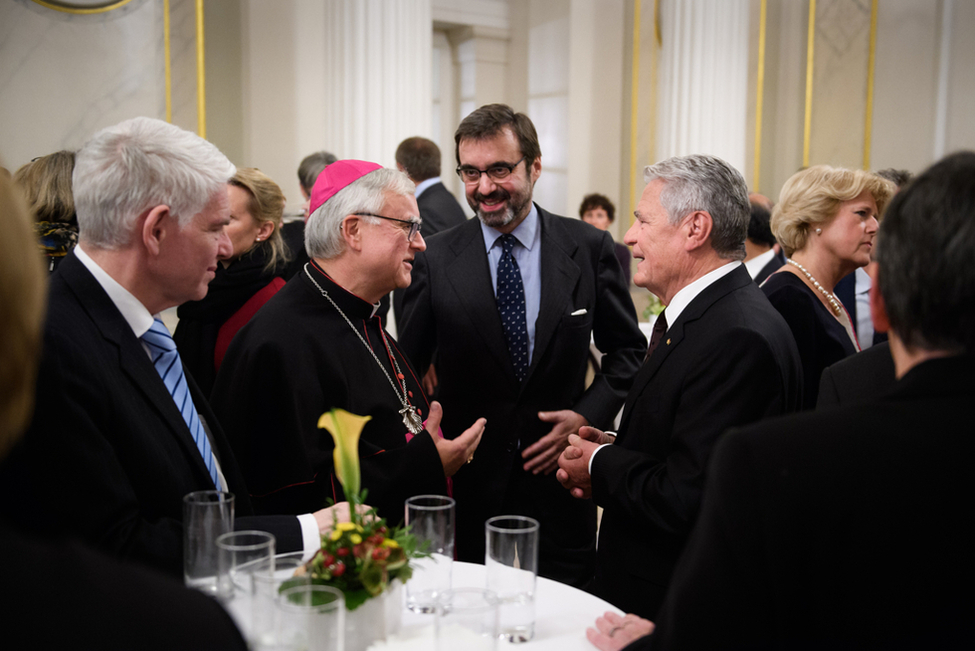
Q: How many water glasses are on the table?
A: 7